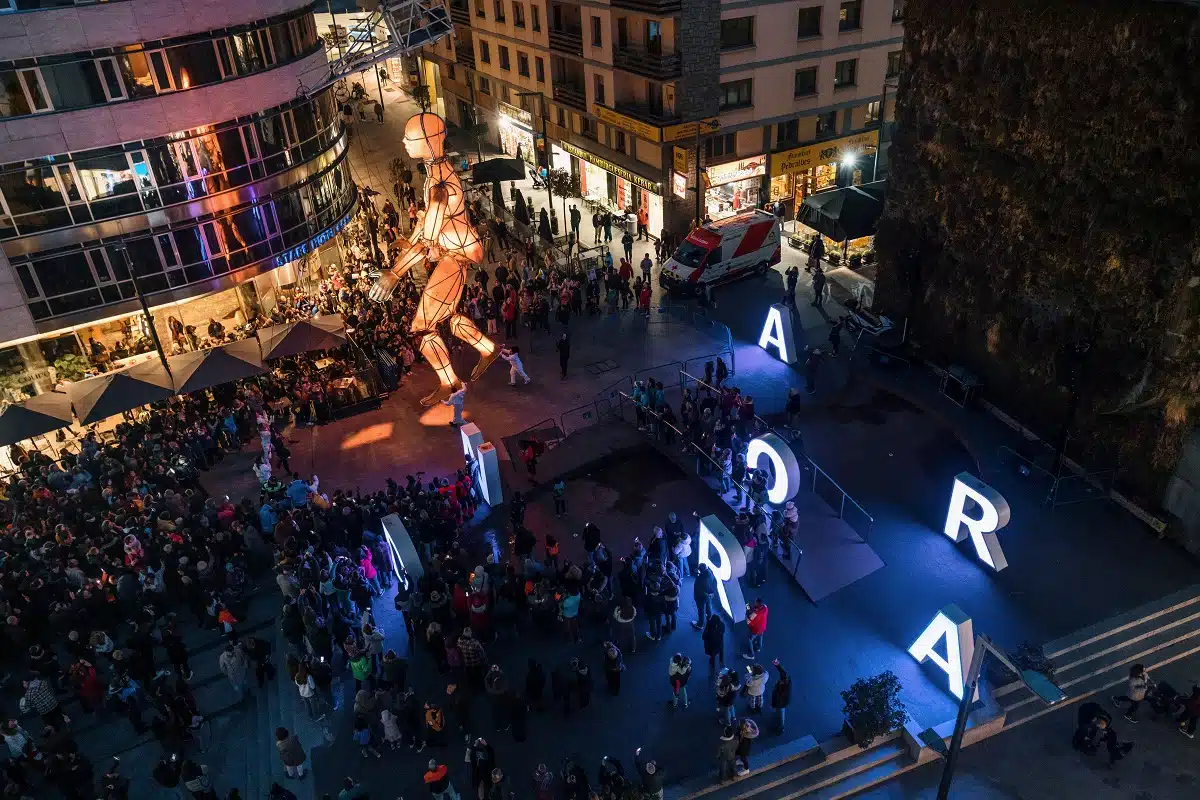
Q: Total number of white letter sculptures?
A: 7